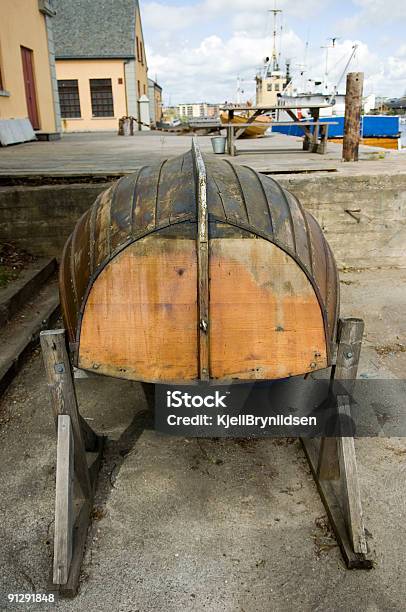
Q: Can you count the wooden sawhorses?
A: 2